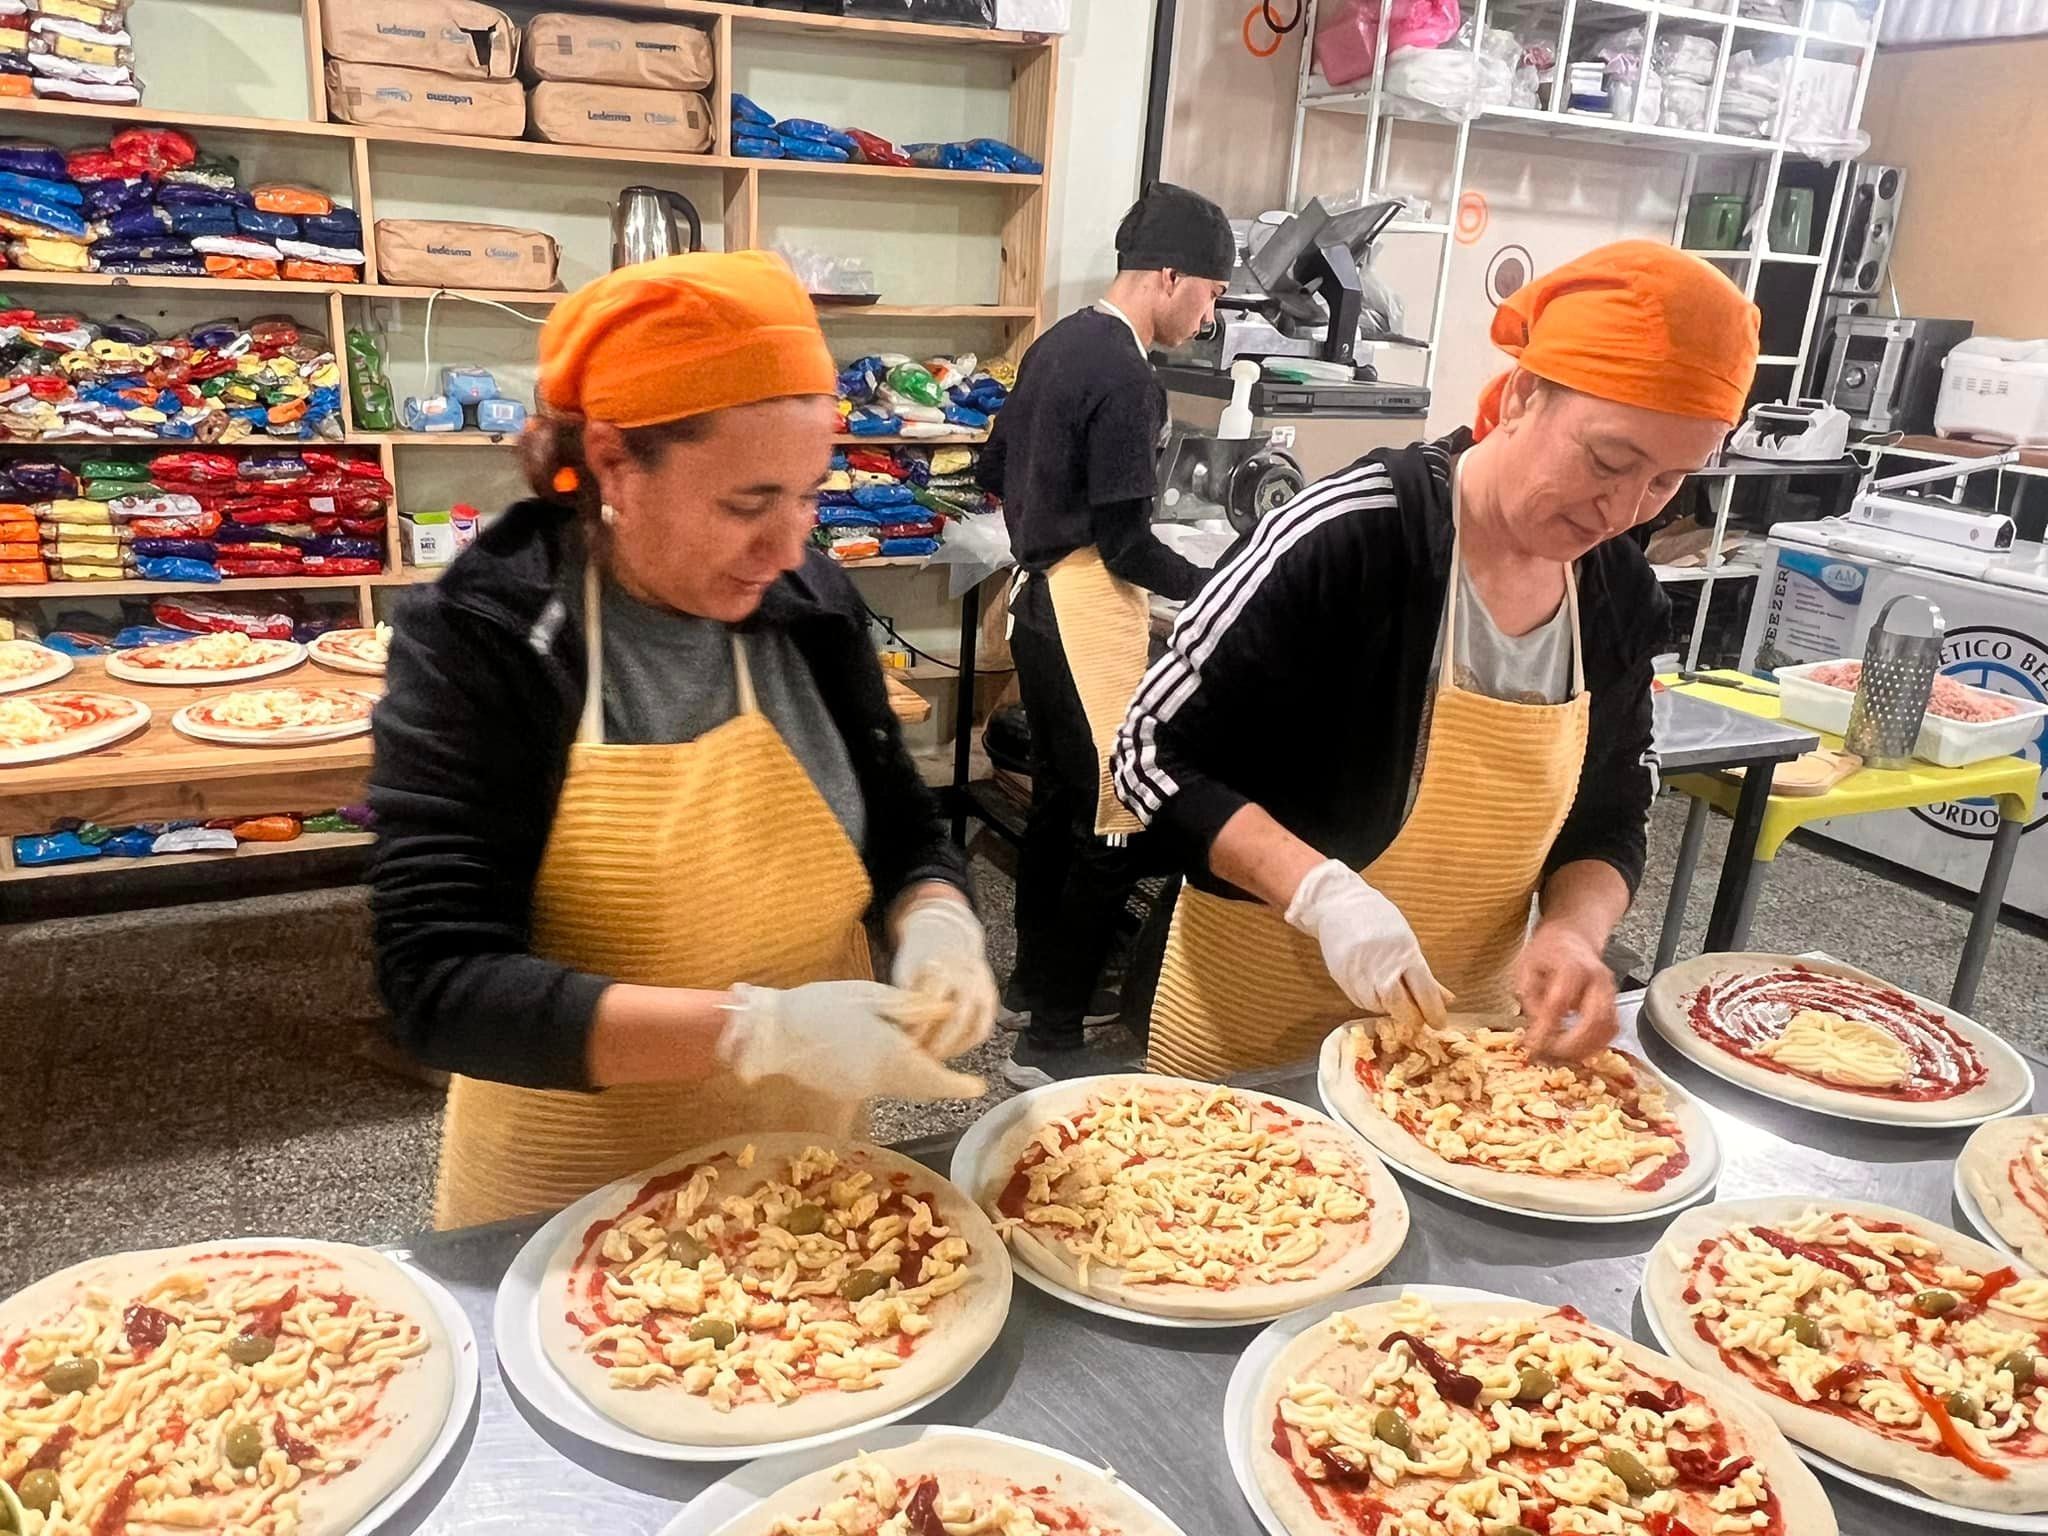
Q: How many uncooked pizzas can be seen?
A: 14